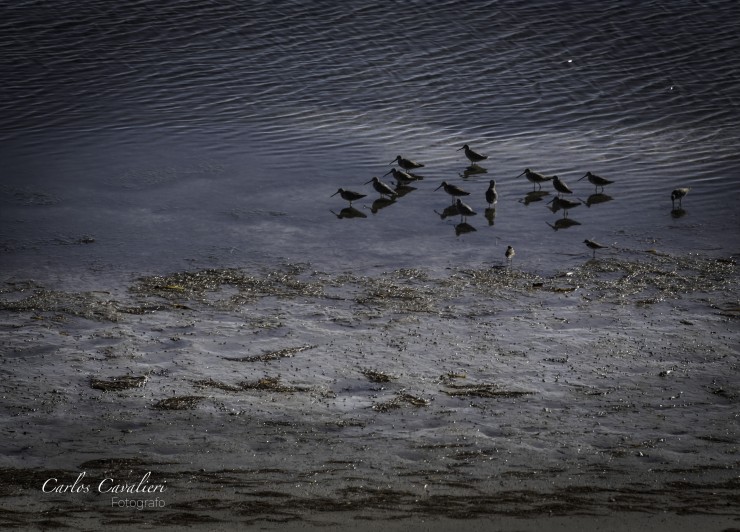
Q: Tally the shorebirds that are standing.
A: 15